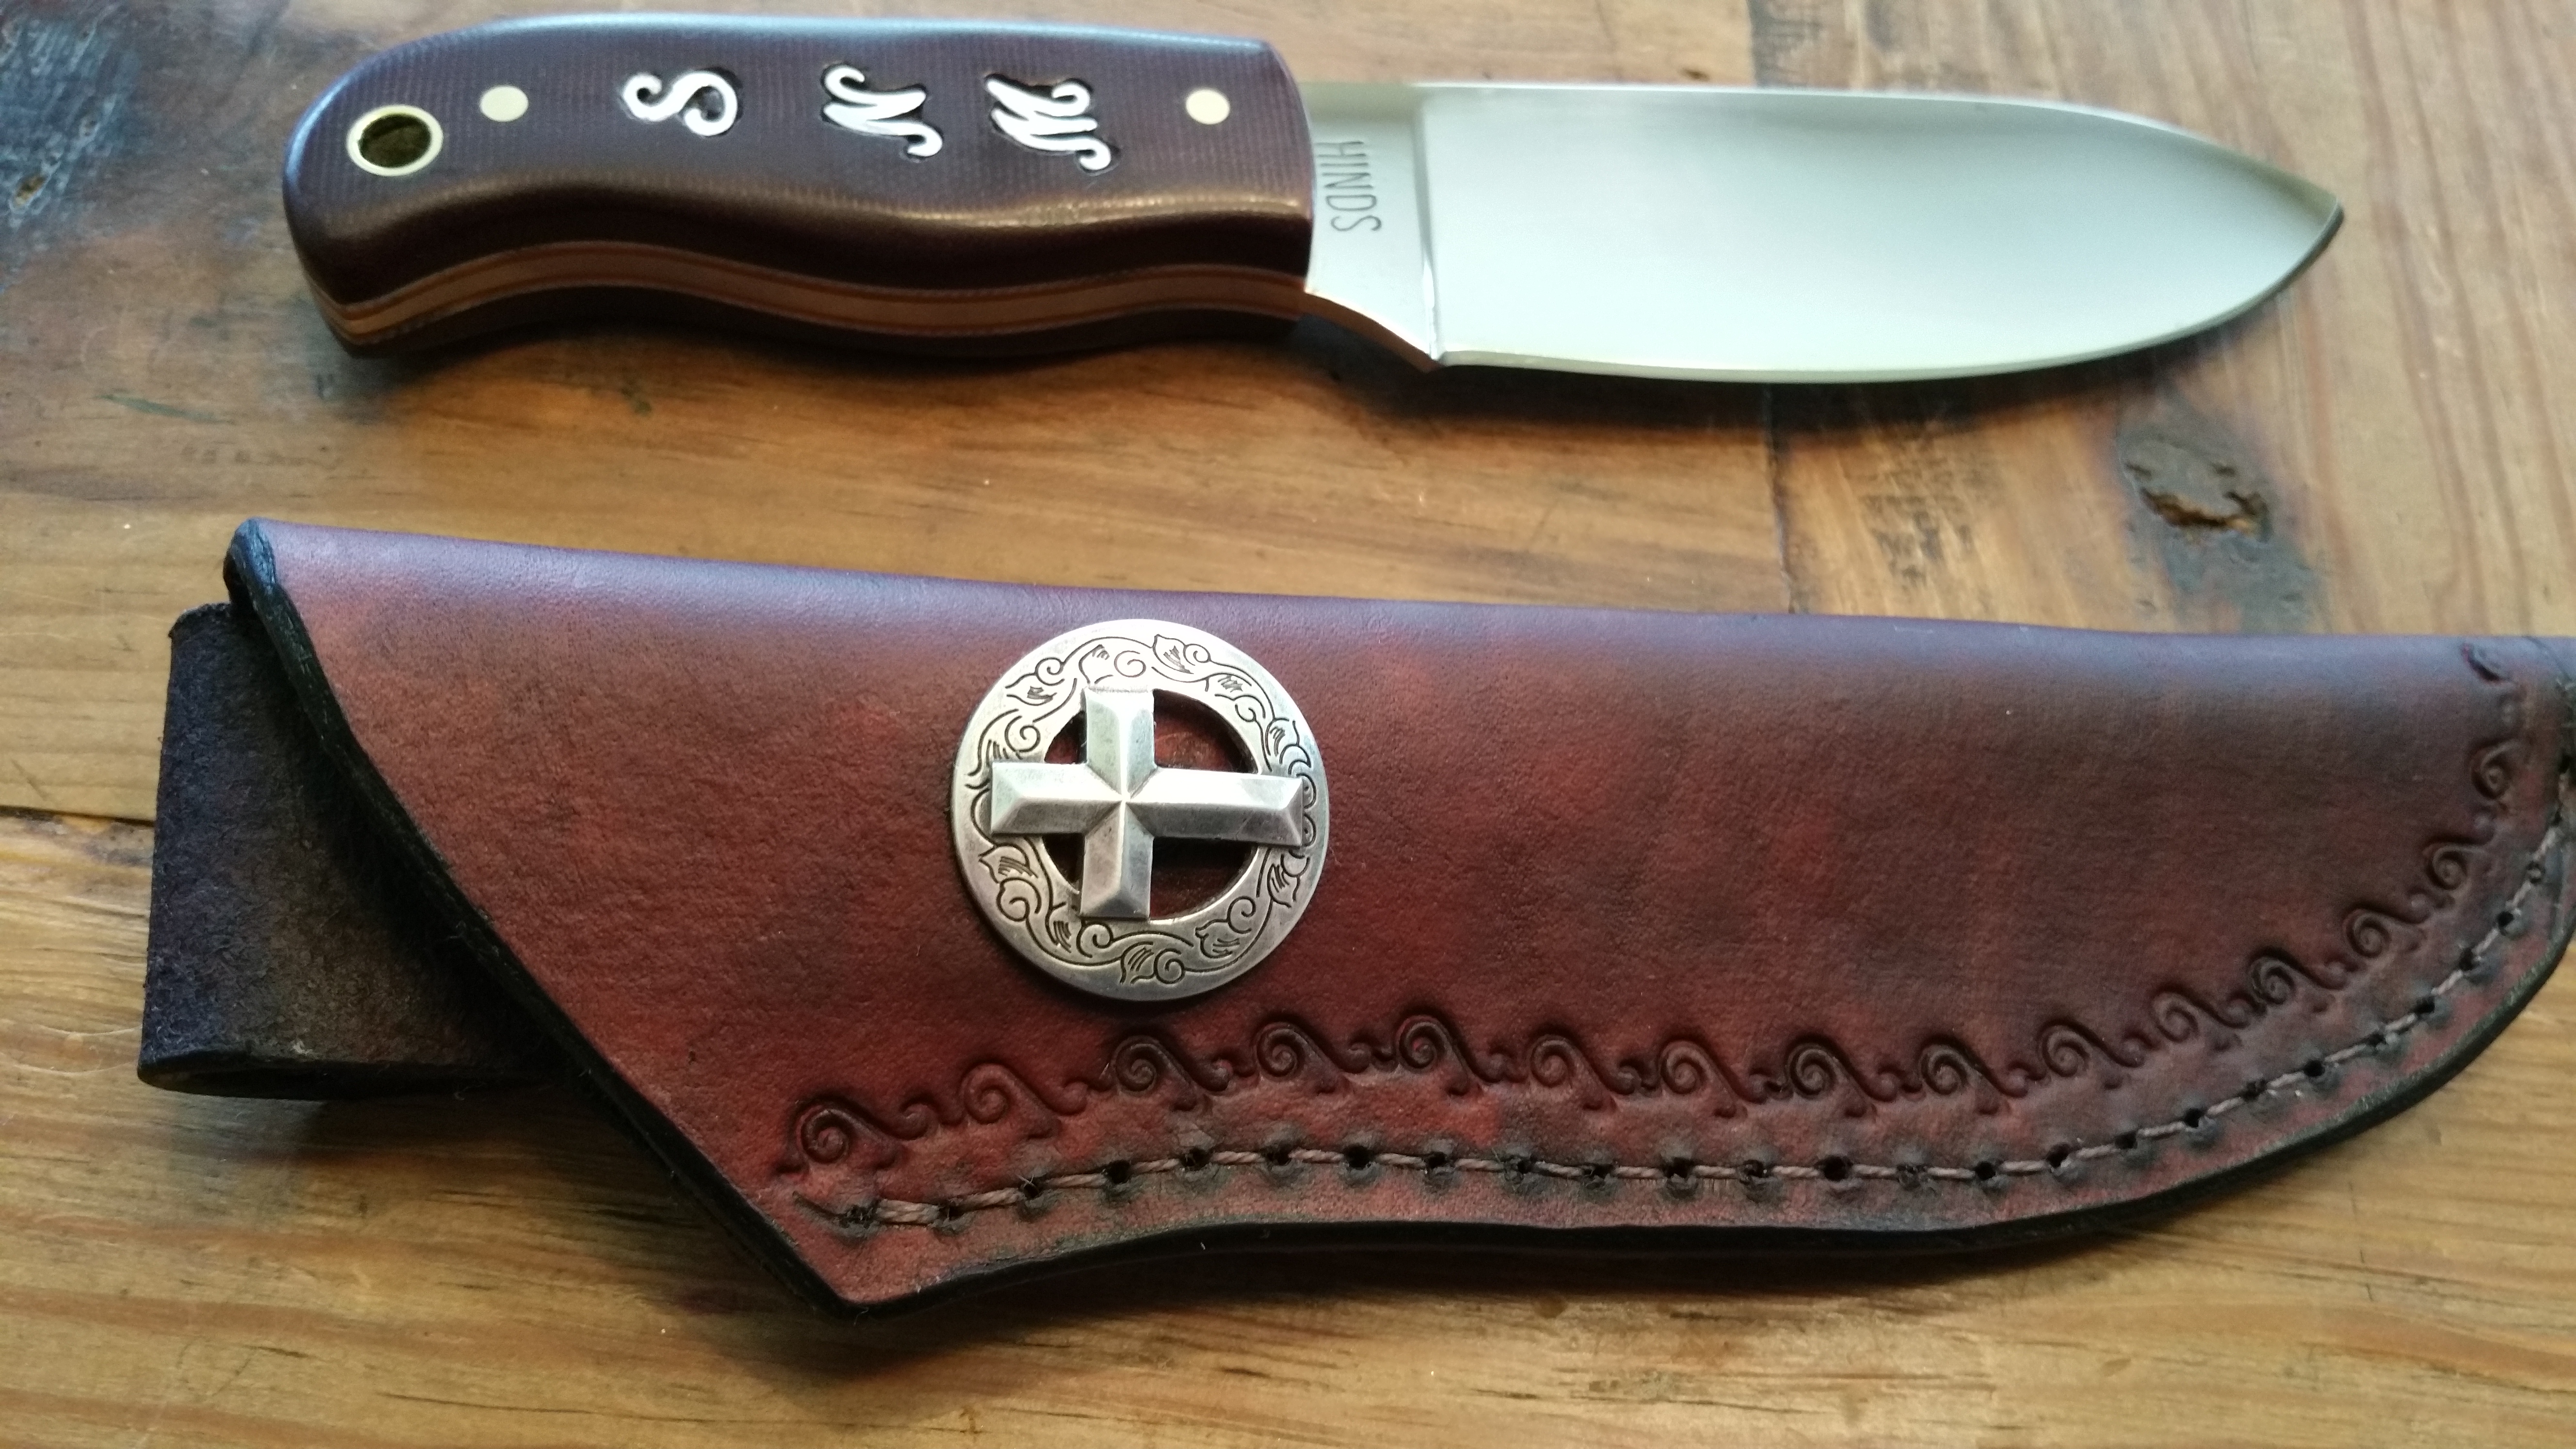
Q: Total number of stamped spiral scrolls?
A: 15